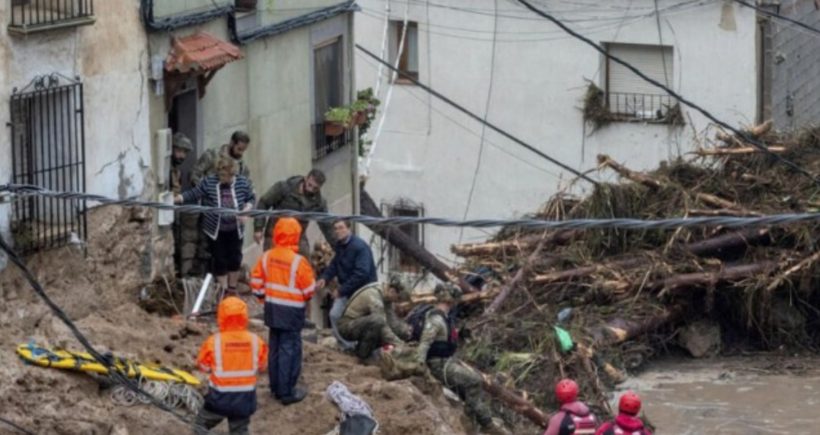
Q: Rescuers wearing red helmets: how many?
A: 2